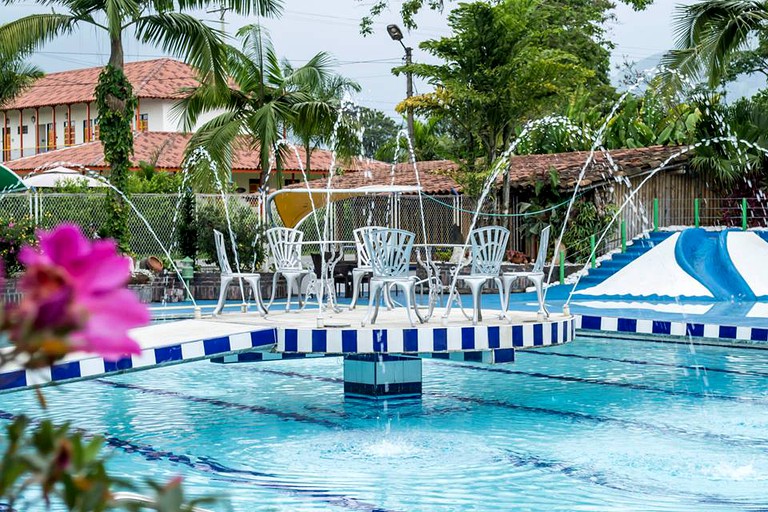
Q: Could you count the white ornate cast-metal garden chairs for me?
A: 6